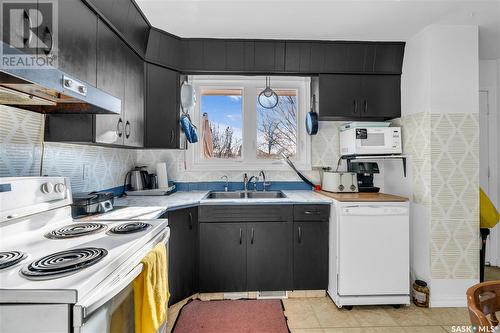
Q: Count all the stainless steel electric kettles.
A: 1